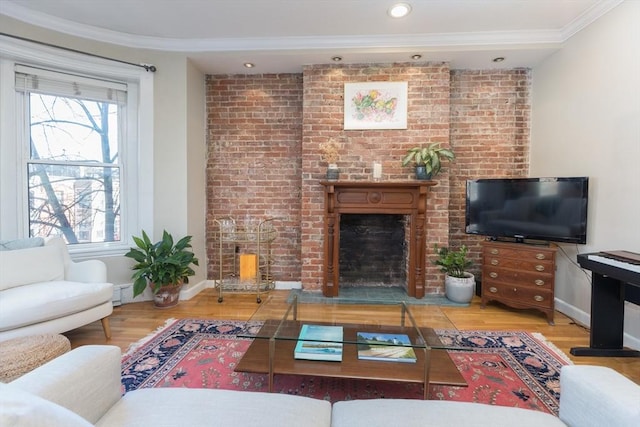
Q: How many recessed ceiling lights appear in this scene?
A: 5